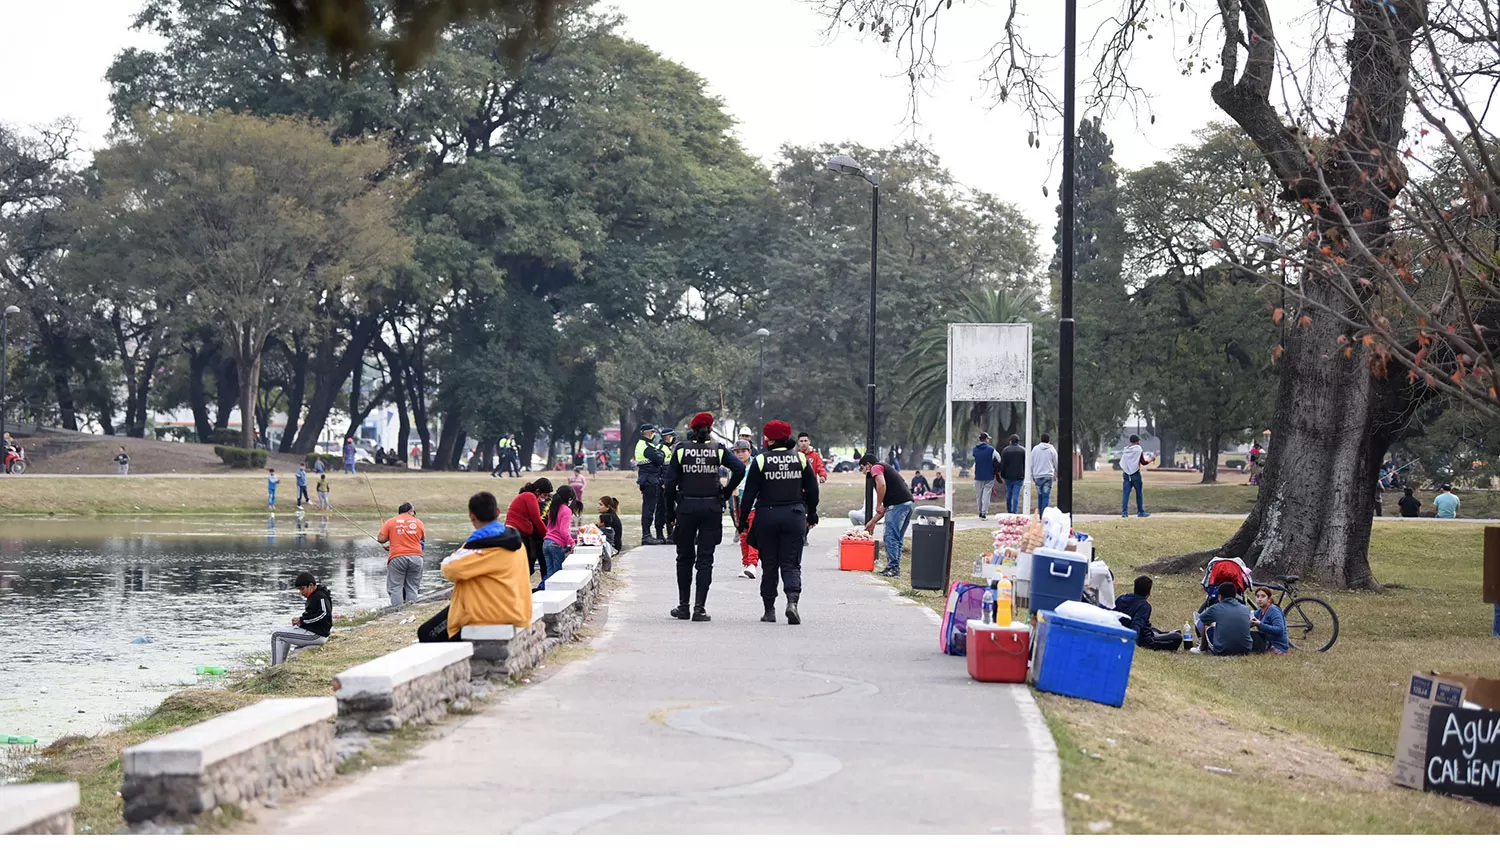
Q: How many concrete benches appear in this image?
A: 8